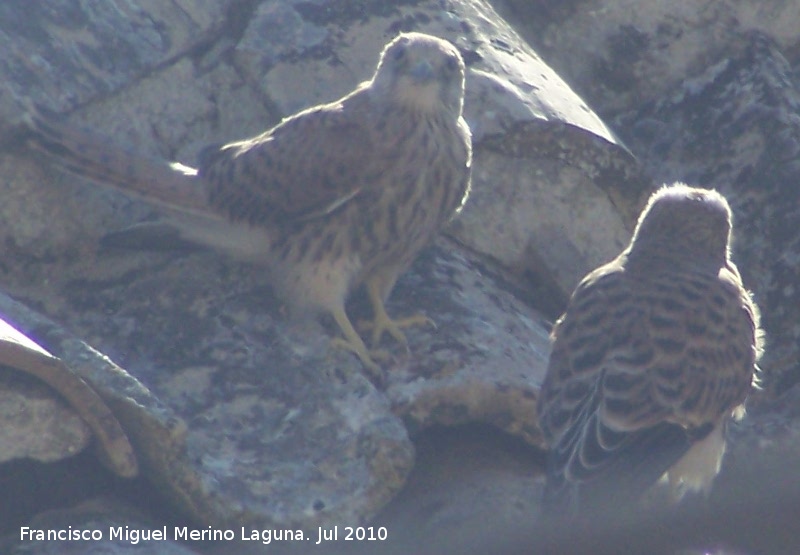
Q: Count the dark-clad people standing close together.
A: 0